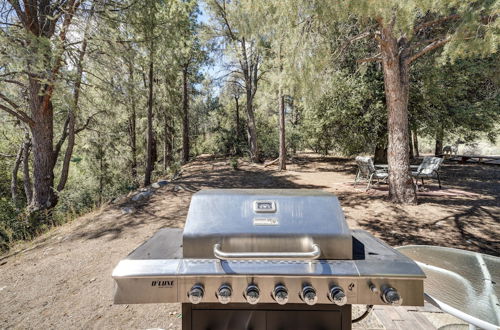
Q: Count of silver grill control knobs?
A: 7